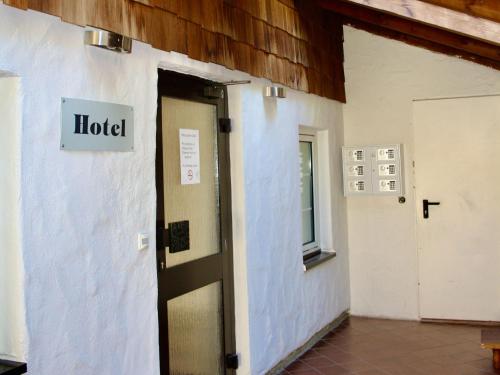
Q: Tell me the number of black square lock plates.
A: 1